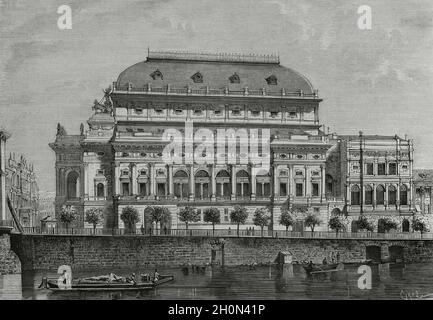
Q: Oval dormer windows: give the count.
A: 4